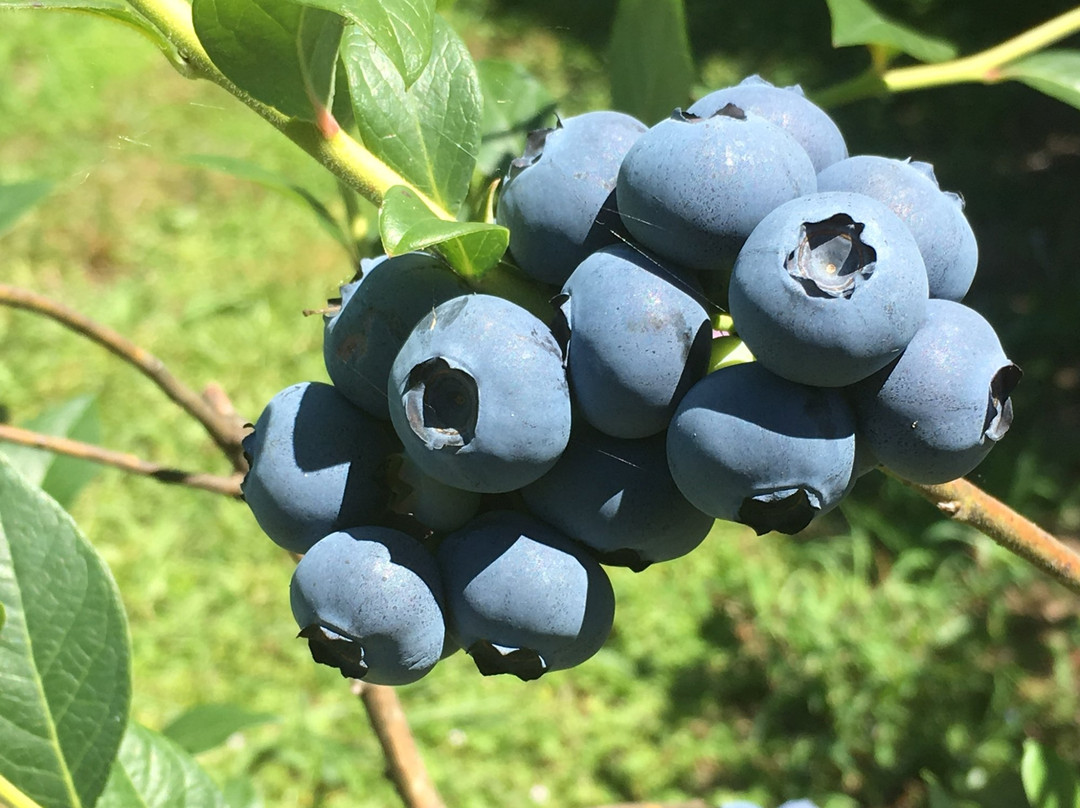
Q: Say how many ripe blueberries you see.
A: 14